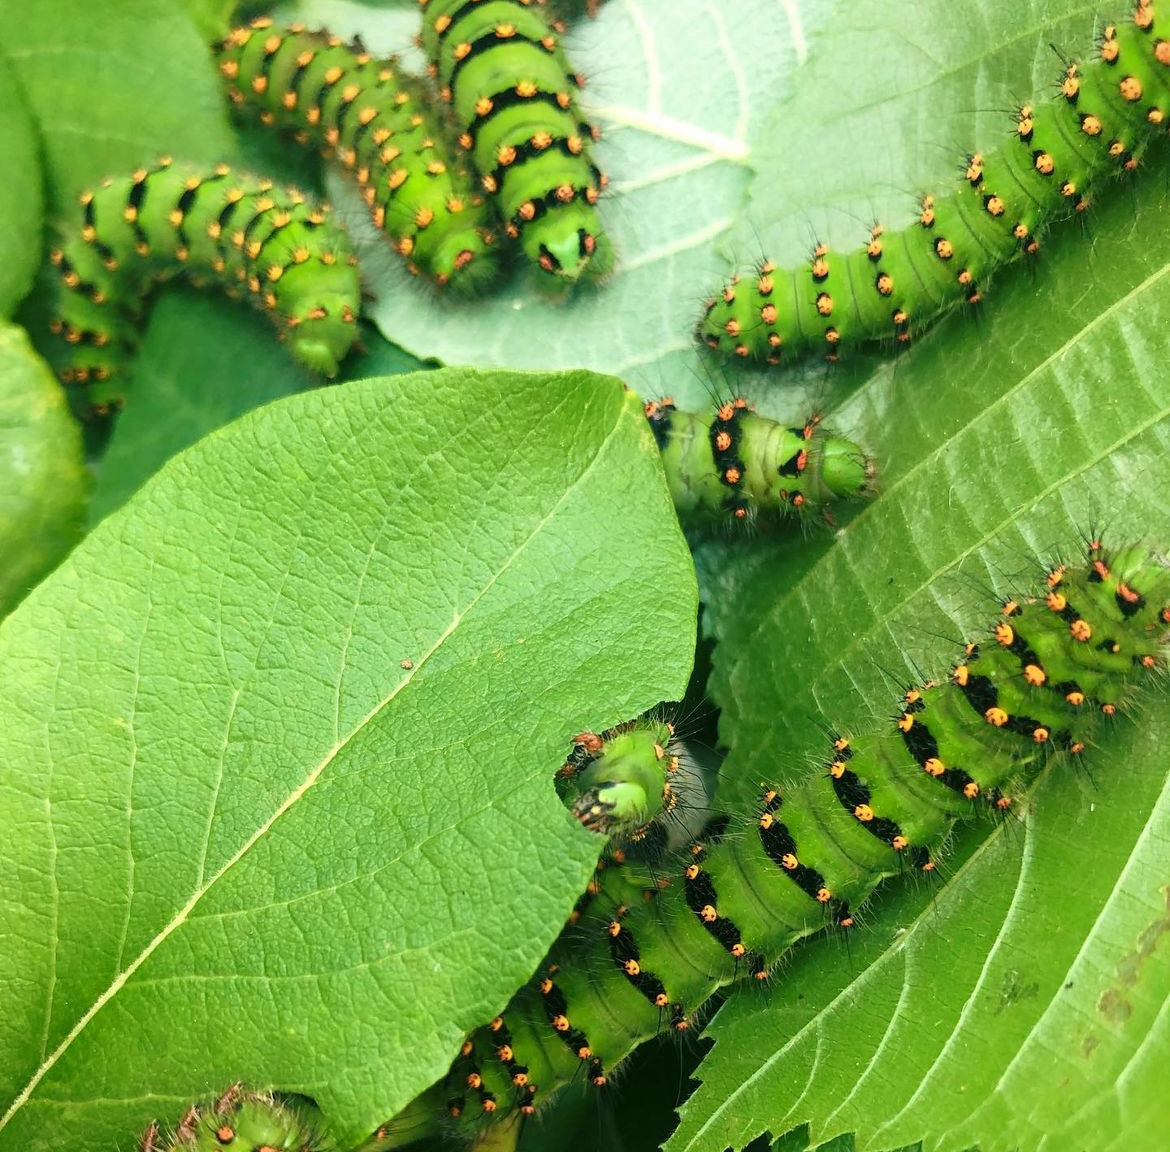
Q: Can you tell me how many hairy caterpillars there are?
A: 8